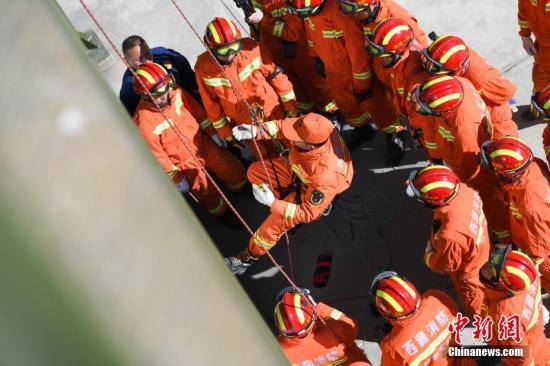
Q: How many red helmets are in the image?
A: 13